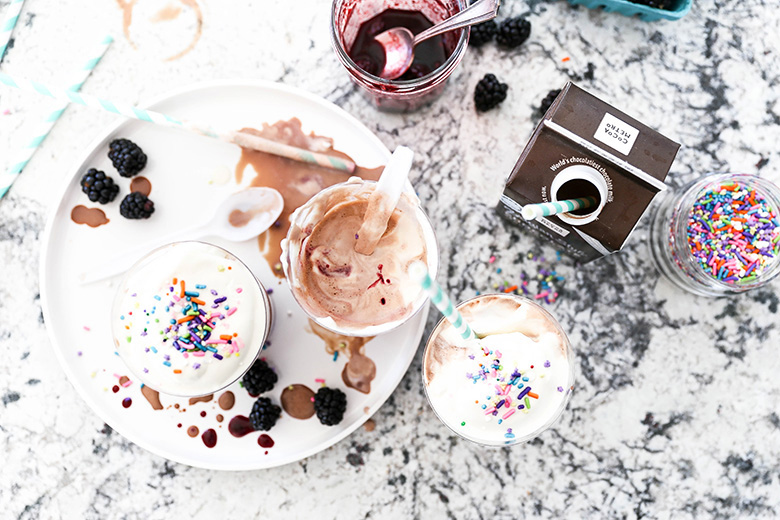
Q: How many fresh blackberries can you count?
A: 10